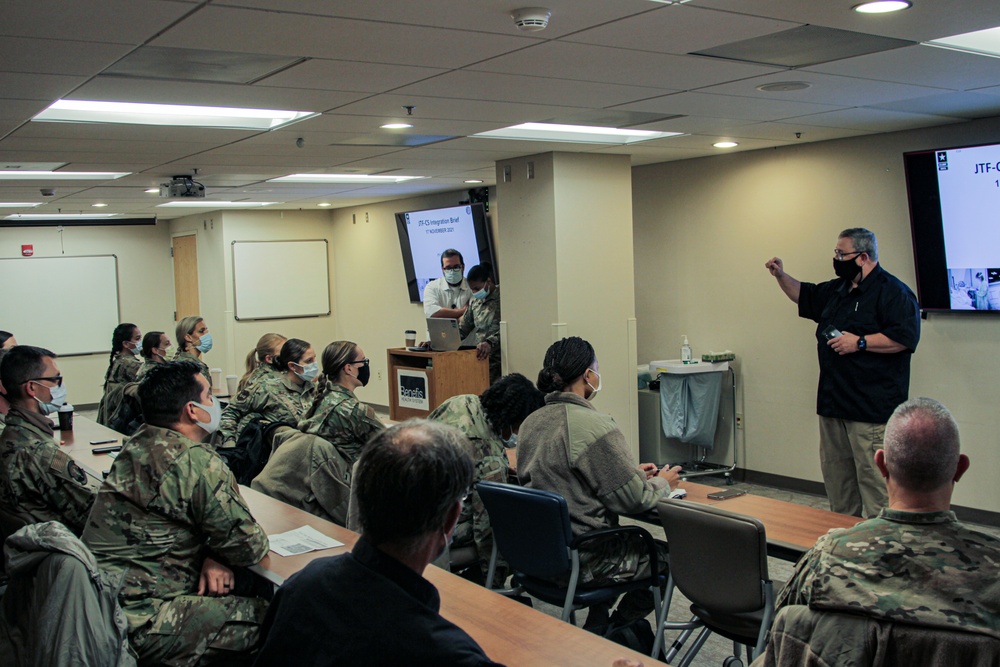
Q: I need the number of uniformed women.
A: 9